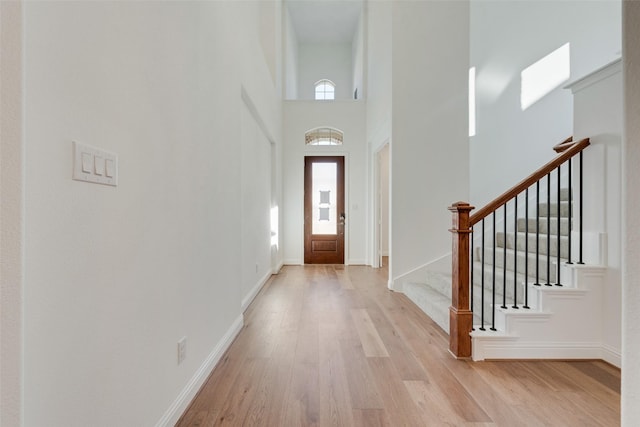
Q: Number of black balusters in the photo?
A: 11